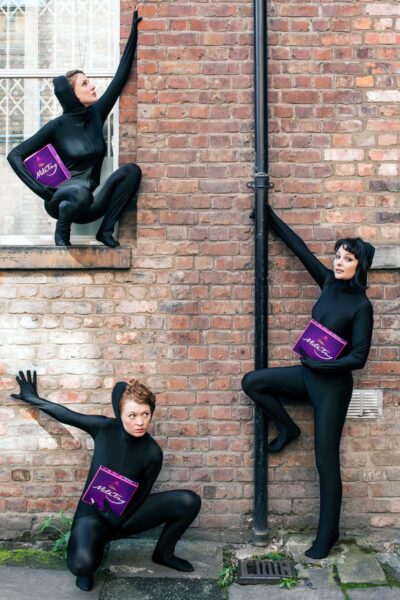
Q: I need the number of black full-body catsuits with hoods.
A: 3